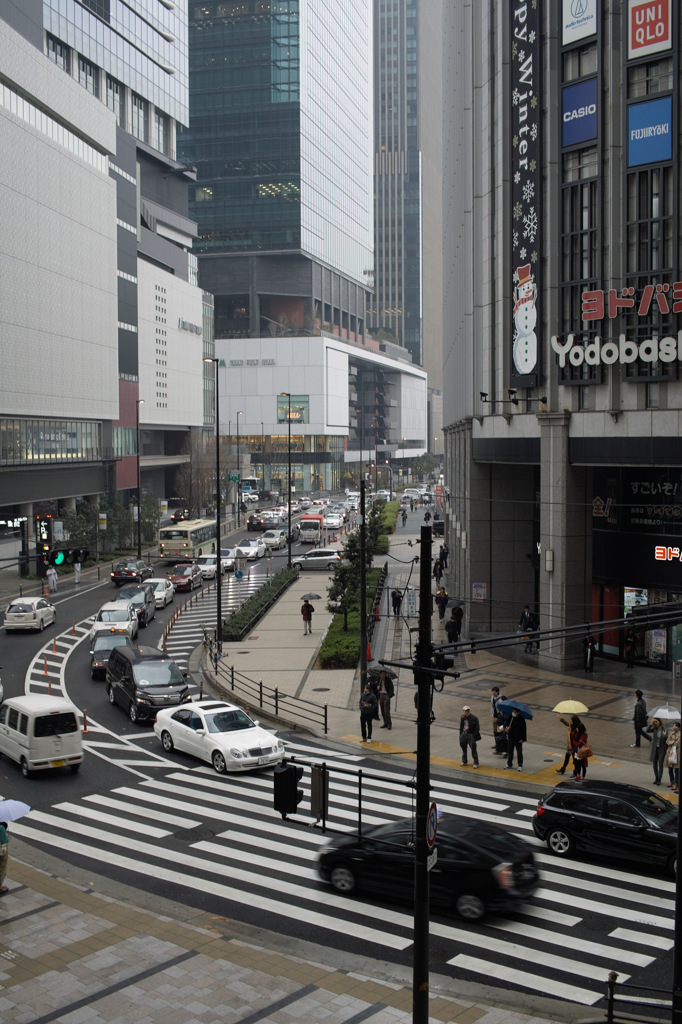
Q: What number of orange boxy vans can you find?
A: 0